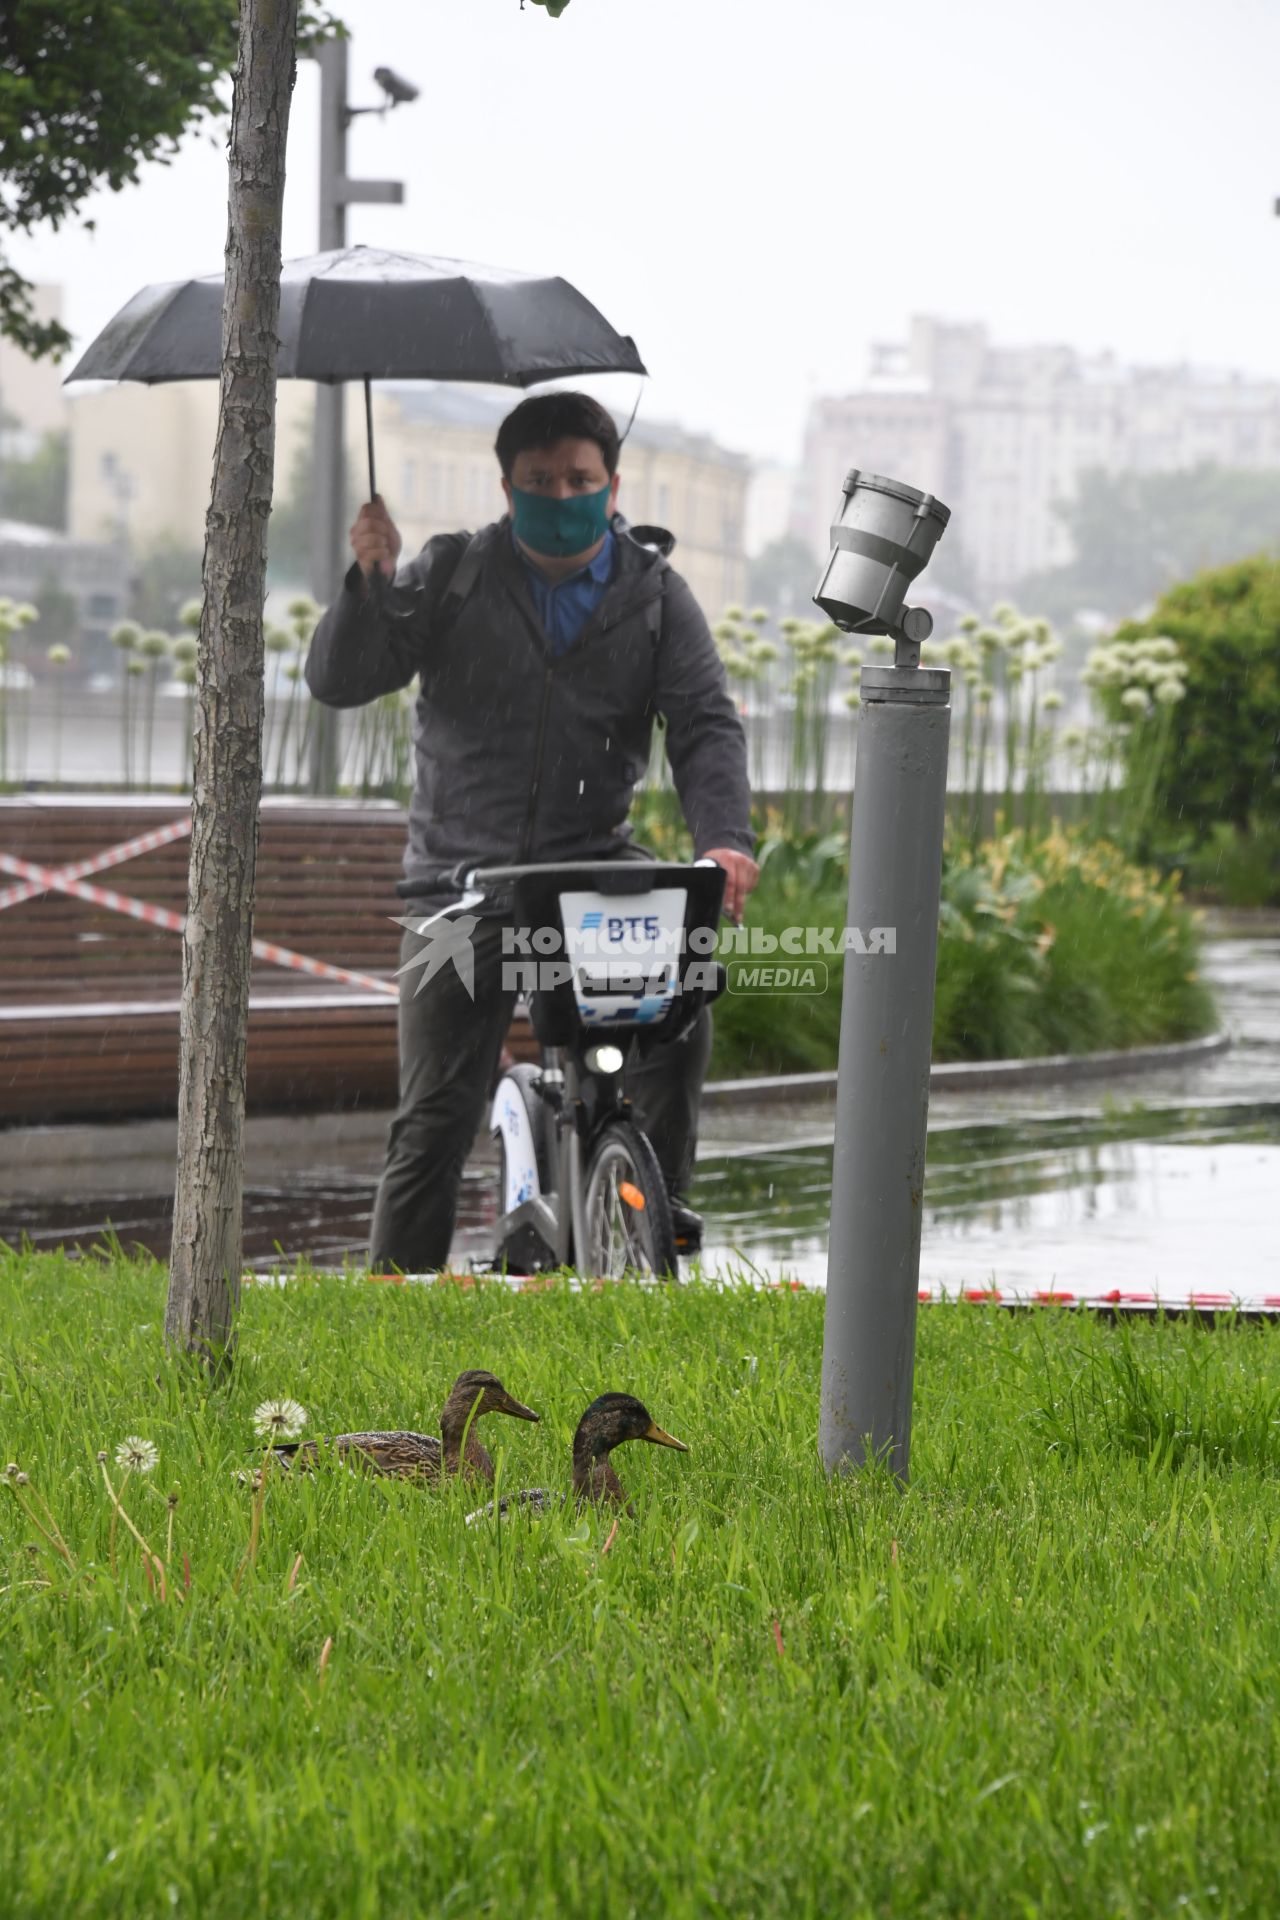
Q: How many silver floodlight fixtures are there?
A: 1